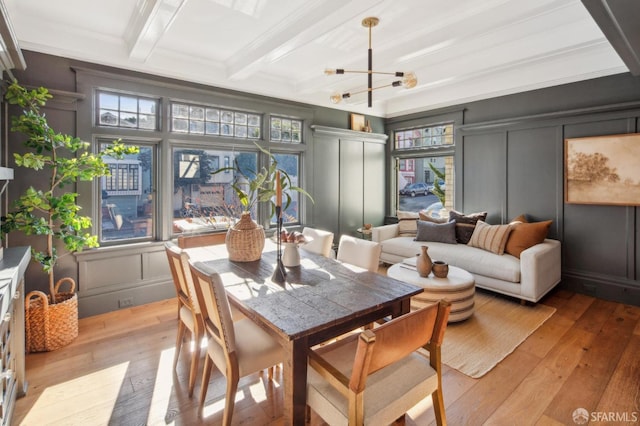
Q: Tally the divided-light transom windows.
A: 4